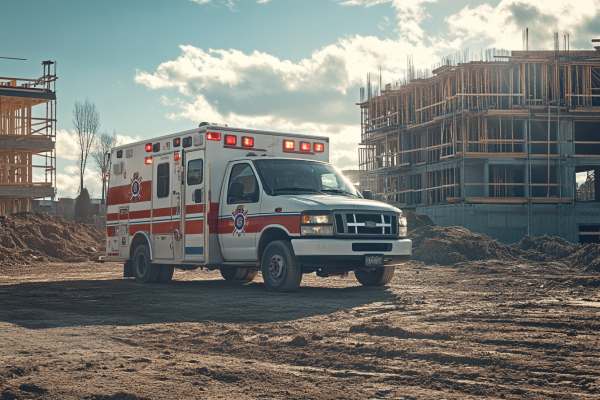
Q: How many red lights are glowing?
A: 9